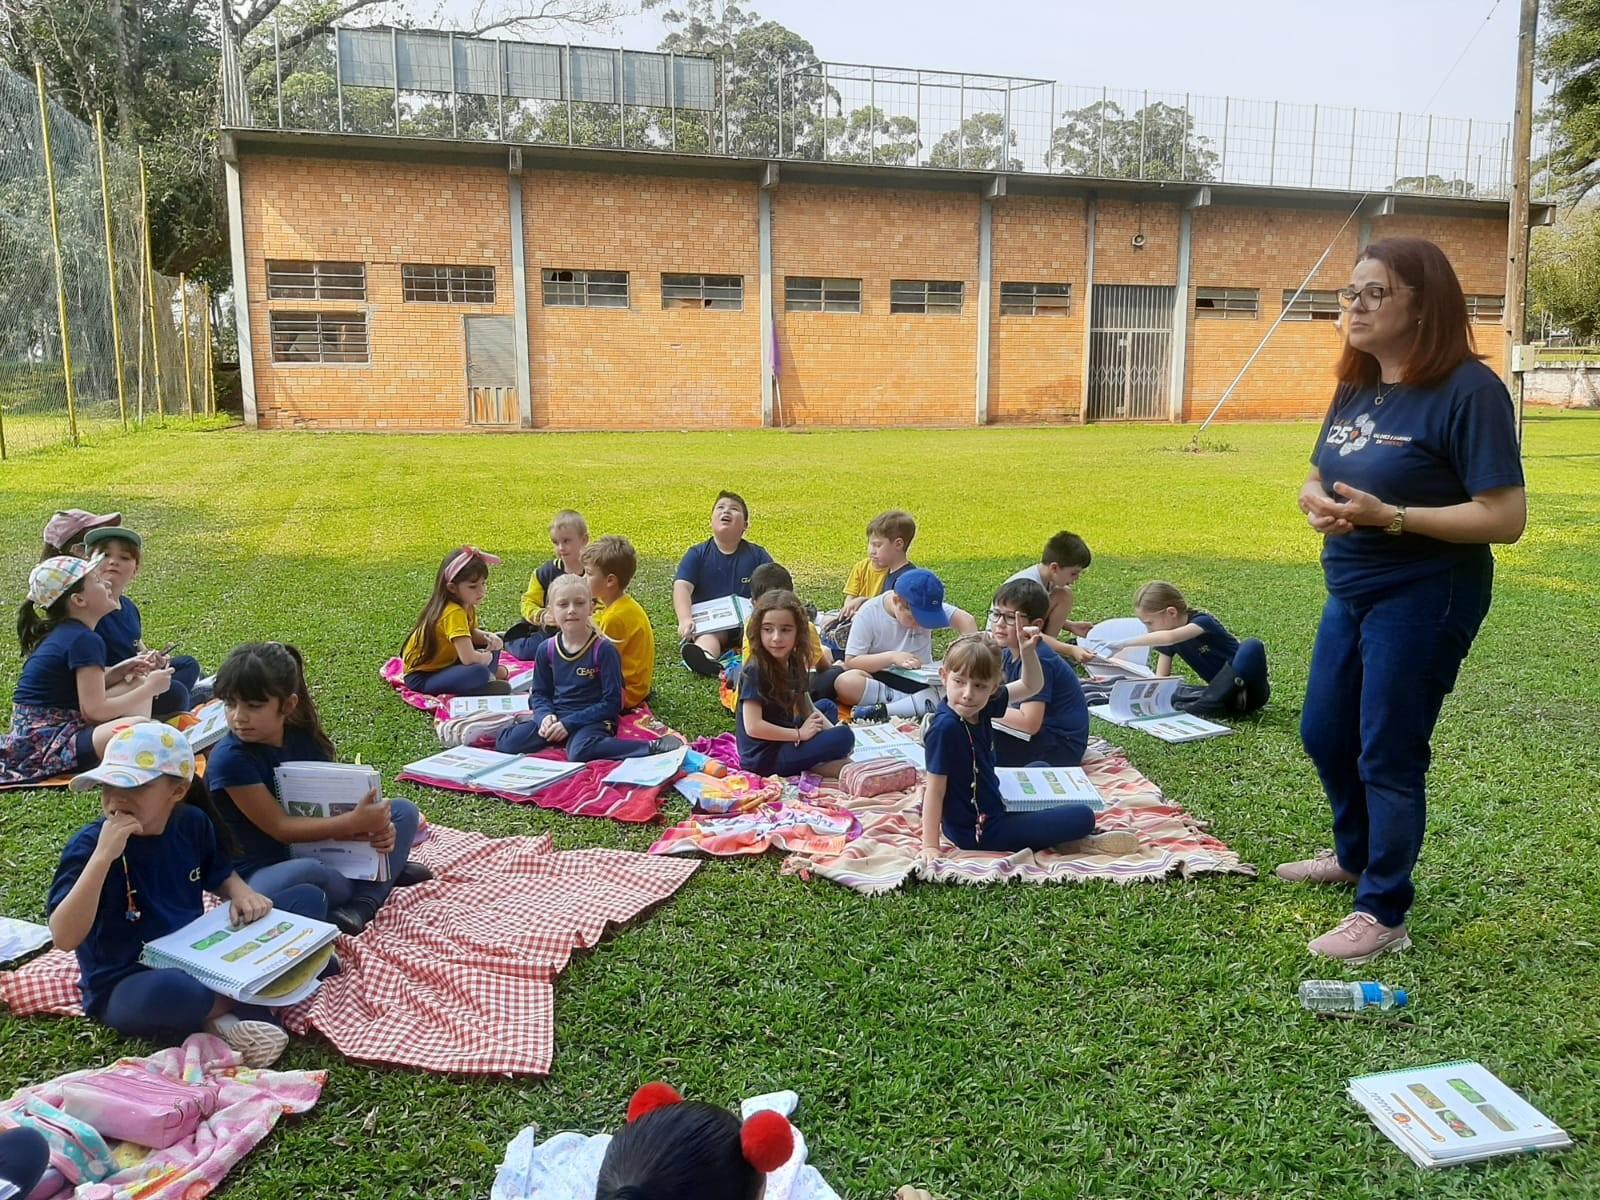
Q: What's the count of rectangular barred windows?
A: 11